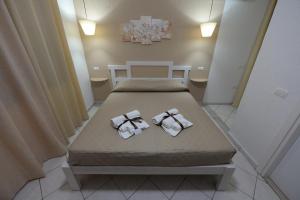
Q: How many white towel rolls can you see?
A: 2